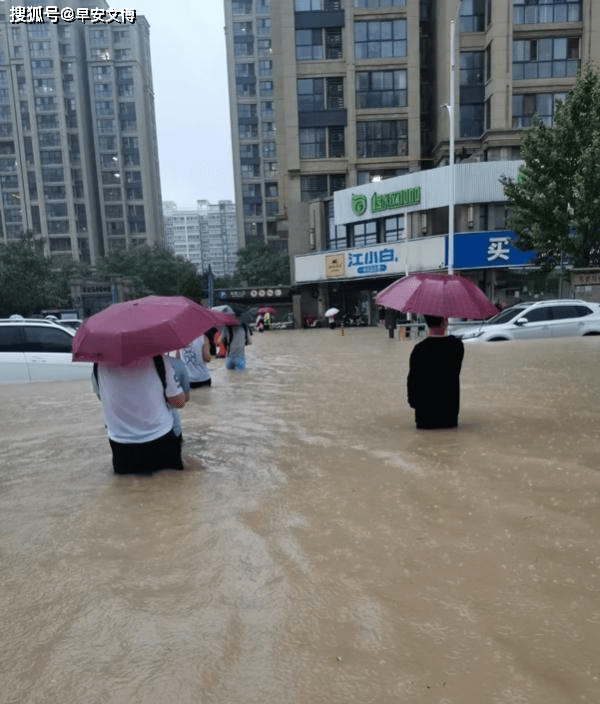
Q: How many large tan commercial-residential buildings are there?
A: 1